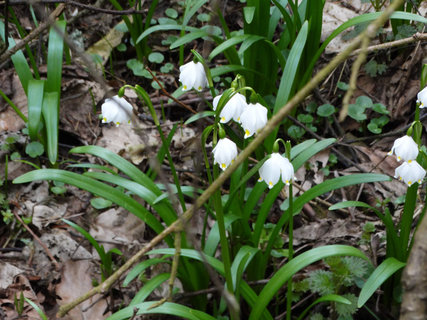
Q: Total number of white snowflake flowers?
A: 9